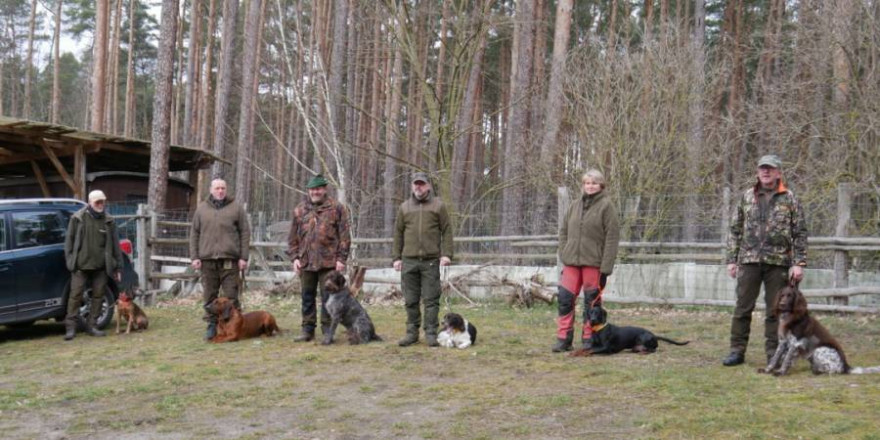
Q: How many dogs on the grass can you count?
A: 6